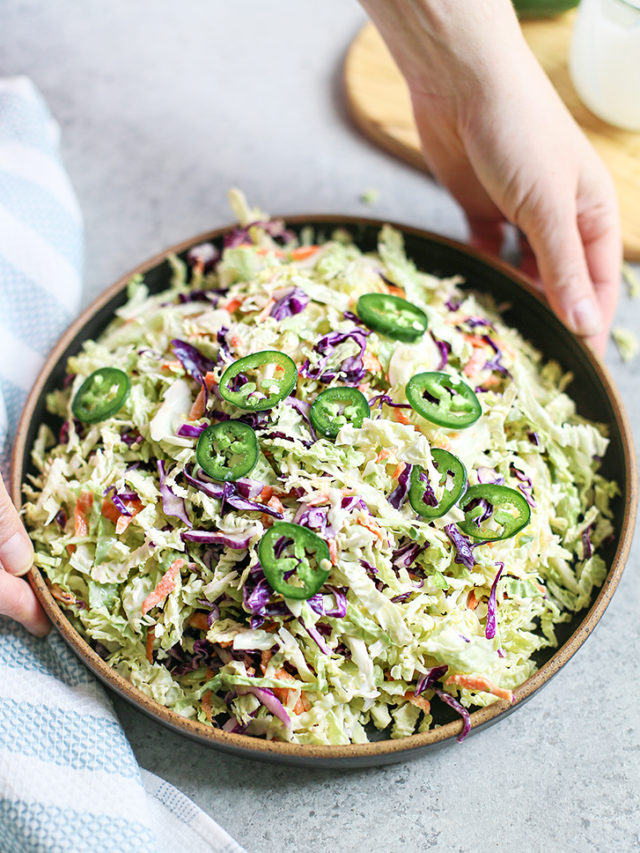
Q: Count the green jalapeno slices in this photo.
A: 9